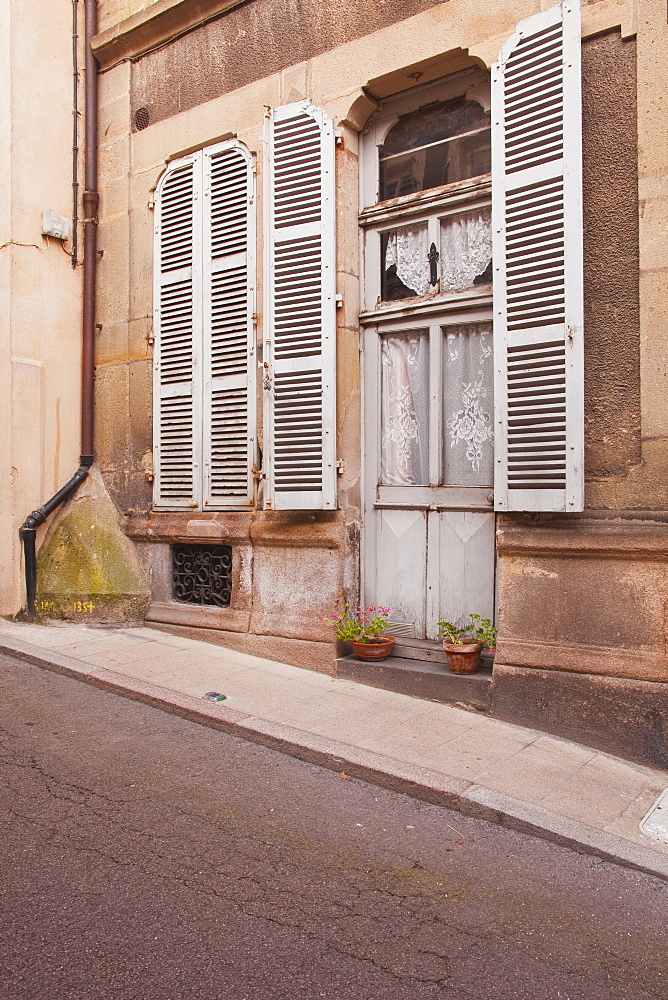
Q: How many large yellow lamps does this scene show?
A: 0